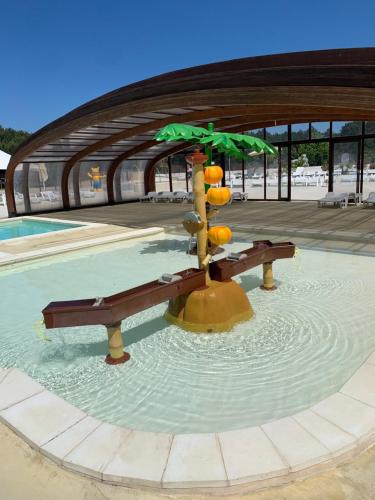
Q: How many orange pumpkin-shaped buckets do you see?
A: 3